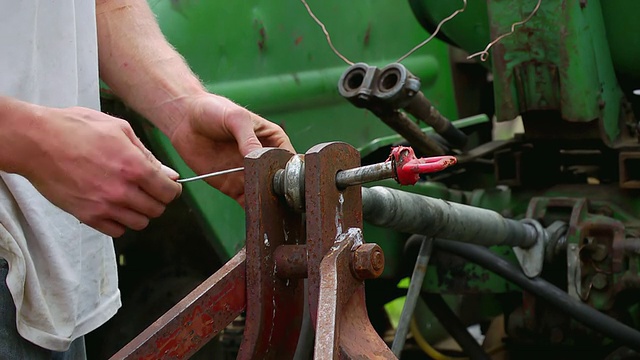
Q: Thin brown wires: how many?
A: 3